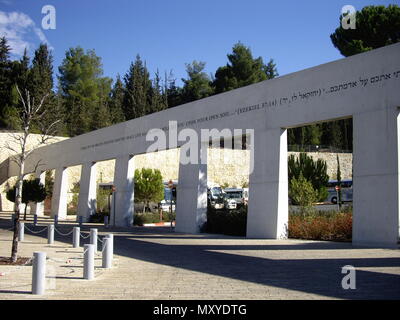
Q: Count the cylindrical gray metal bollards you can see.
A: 8